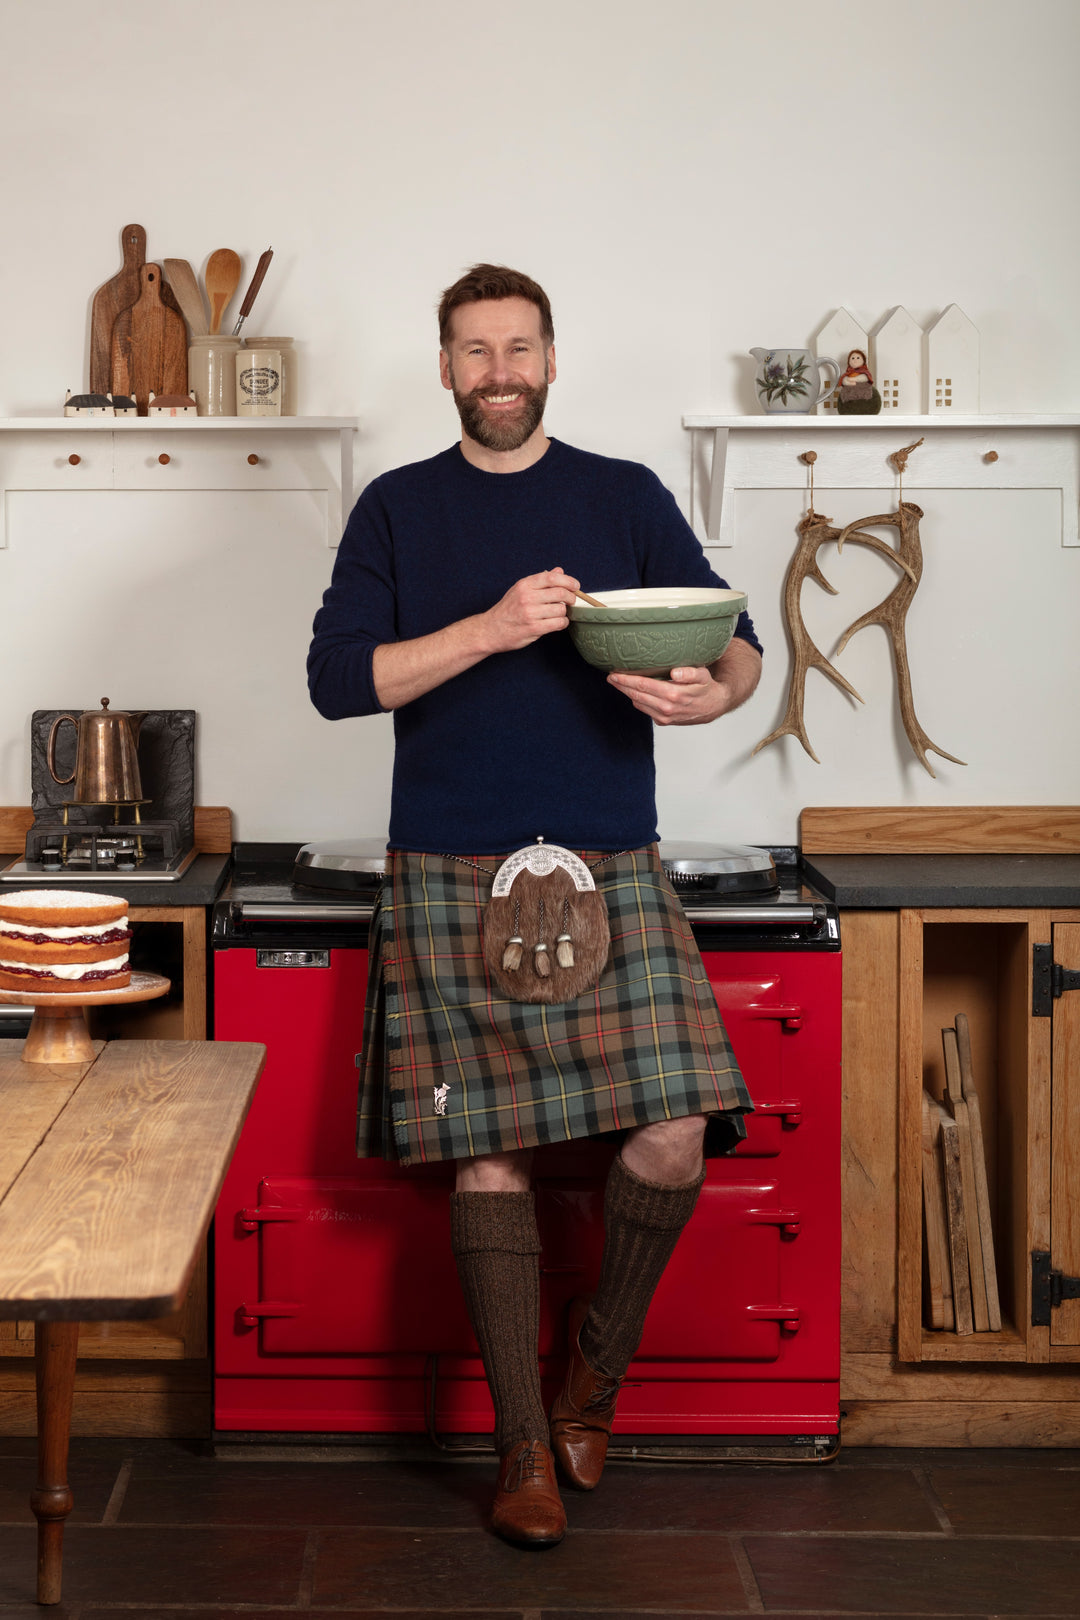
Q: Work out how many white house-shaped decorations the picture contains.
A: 3